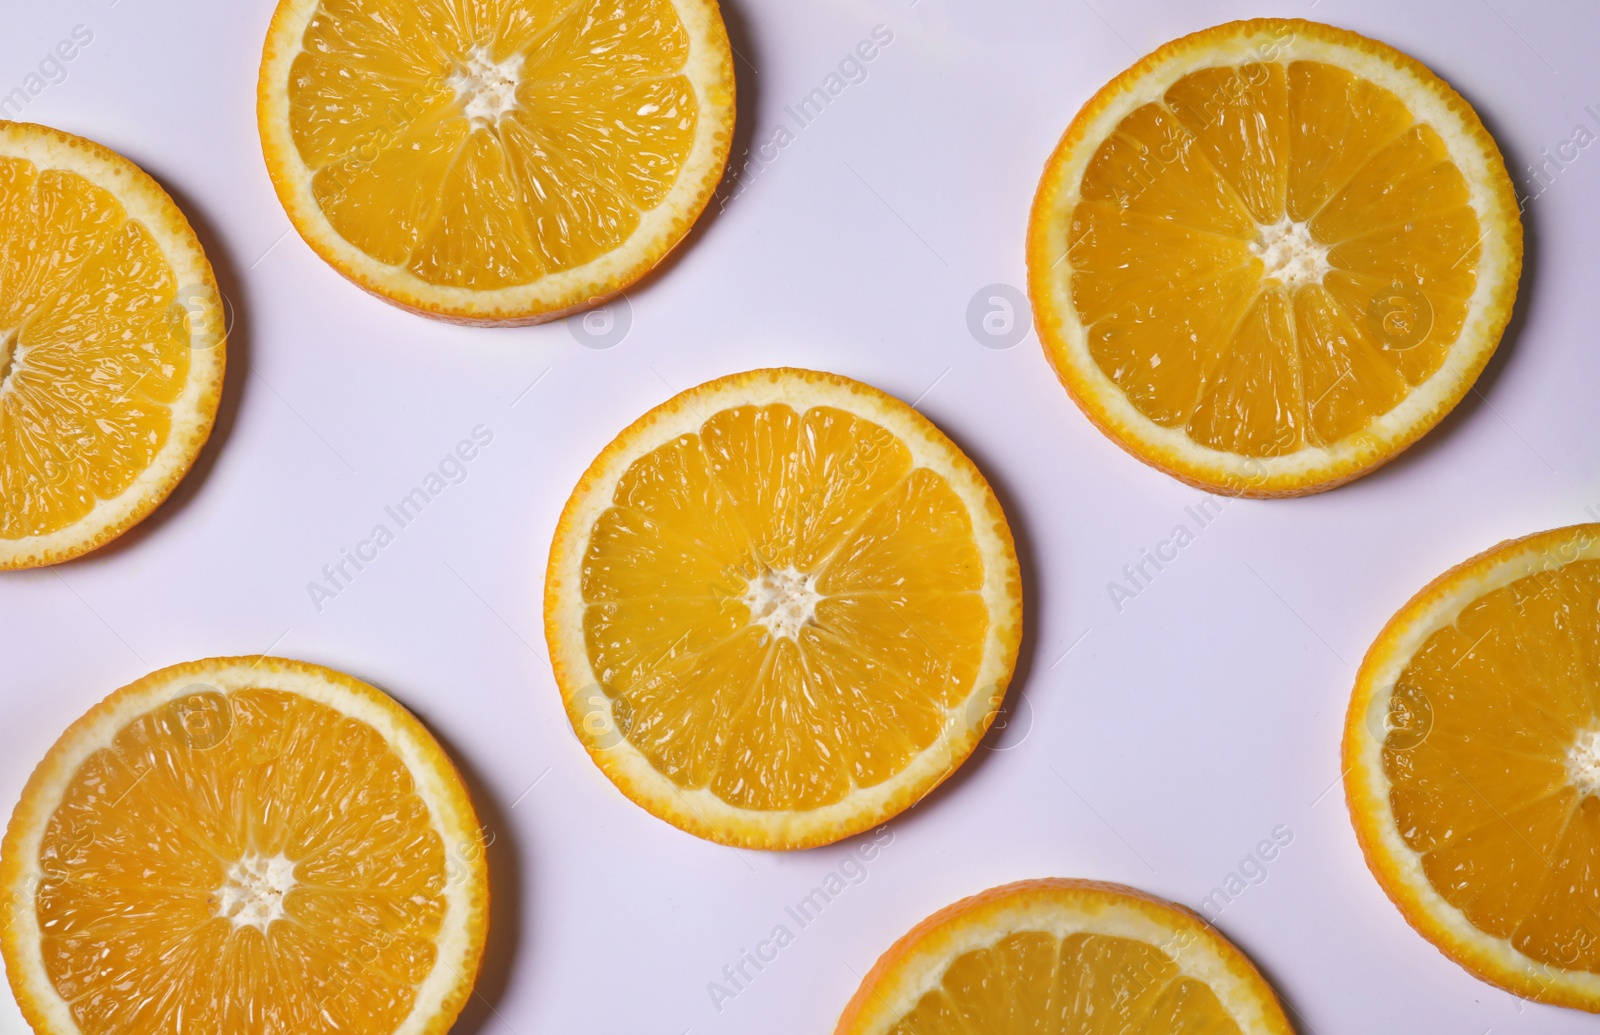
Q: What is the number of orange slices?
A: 7